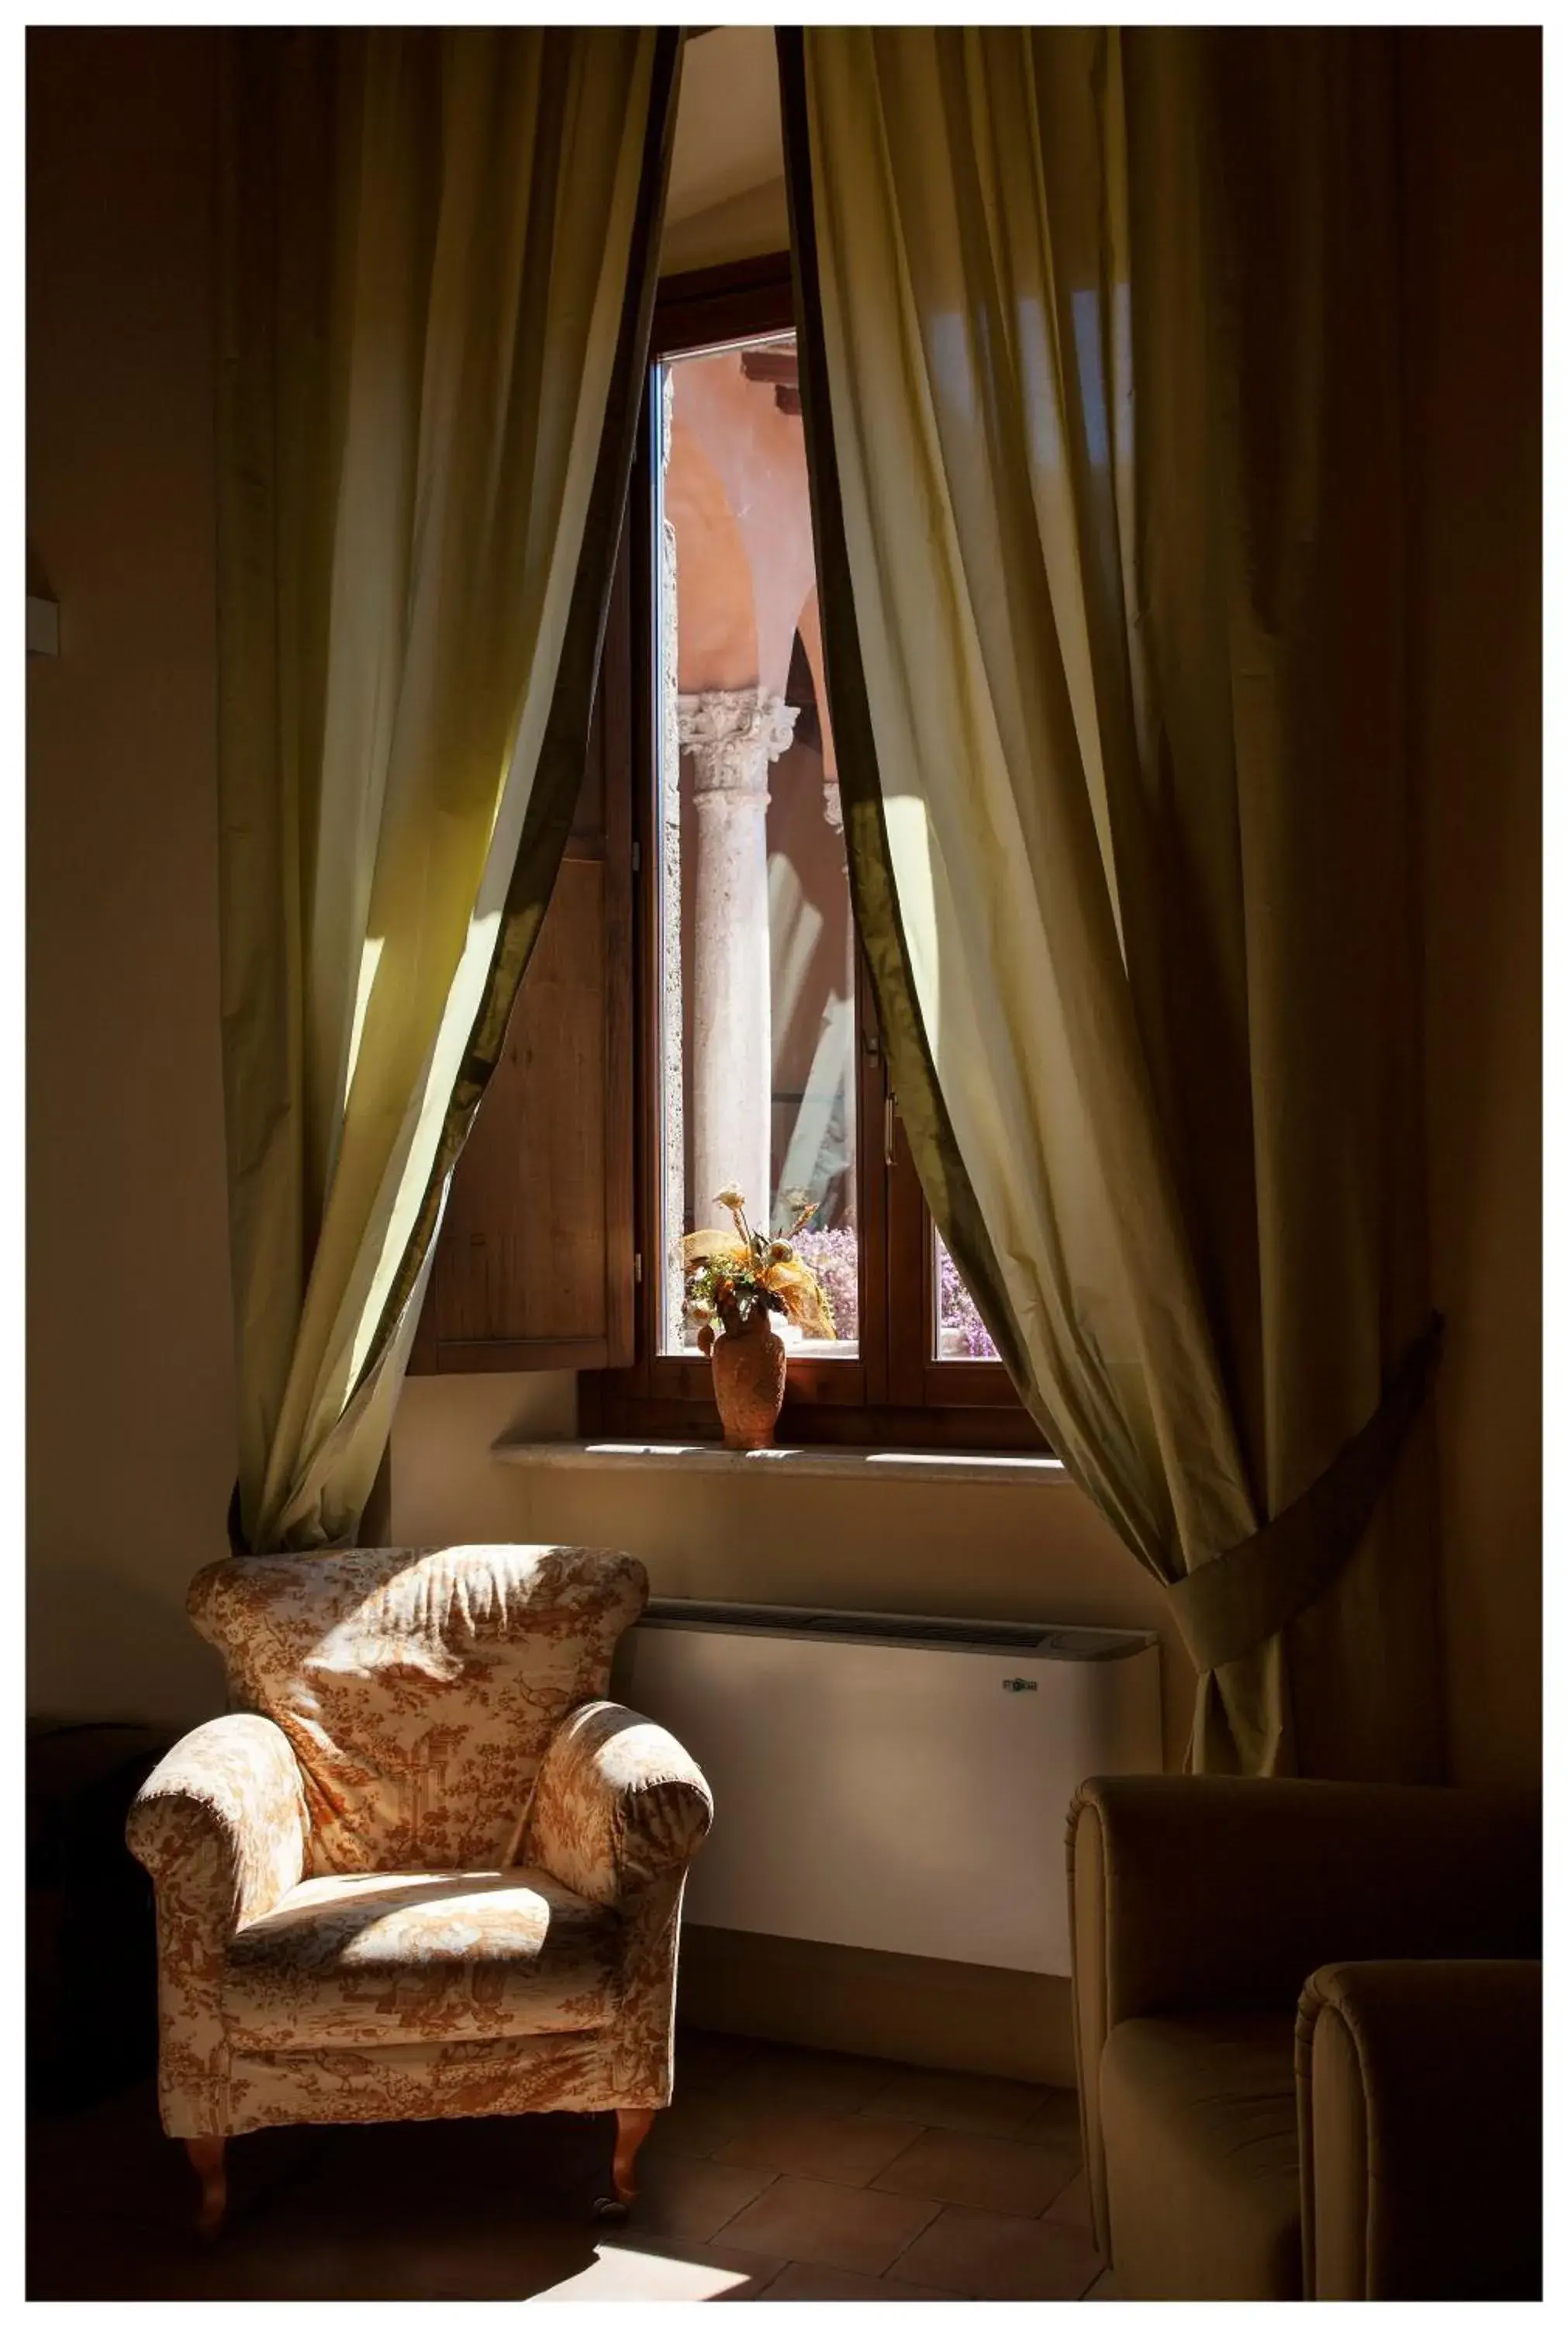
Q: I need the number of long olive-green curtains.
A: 2